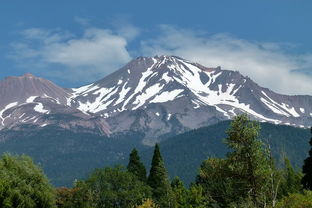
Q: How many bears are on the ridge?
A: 0